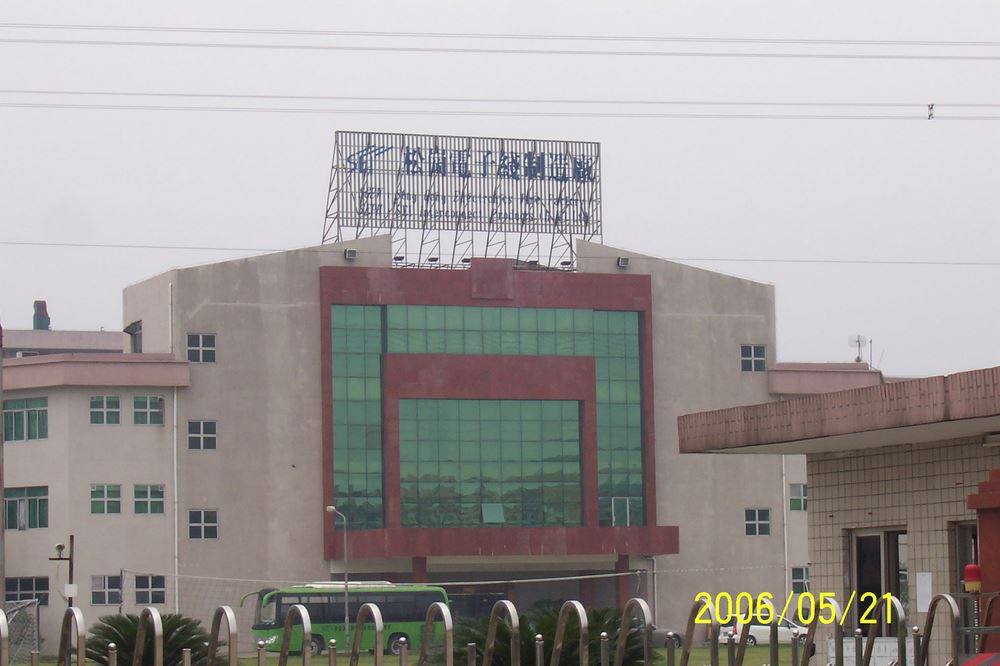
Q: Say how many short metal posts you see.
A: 14